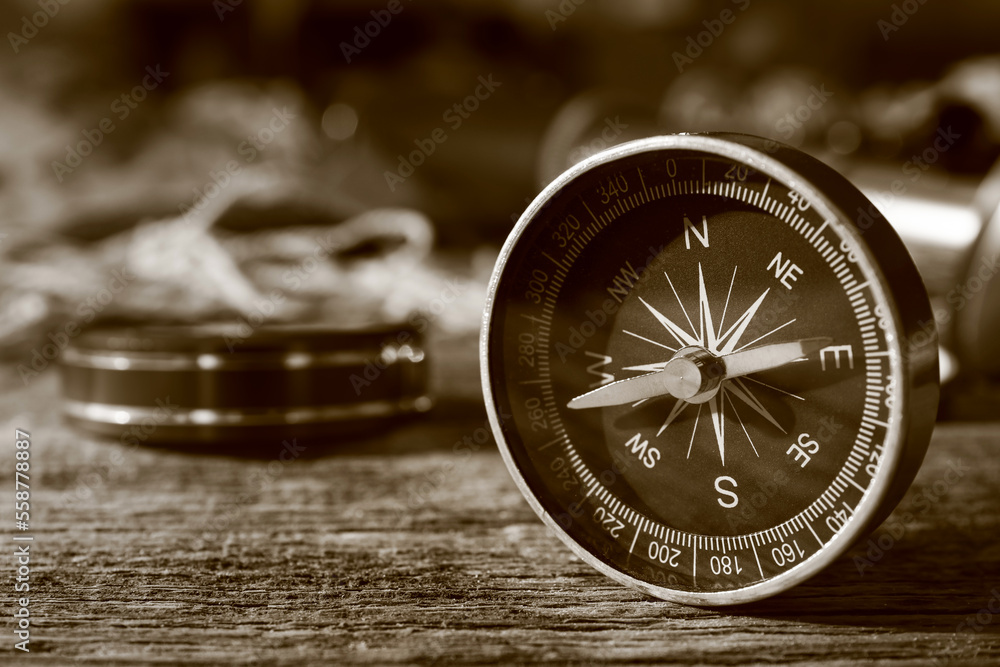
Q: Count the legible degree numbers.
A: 15